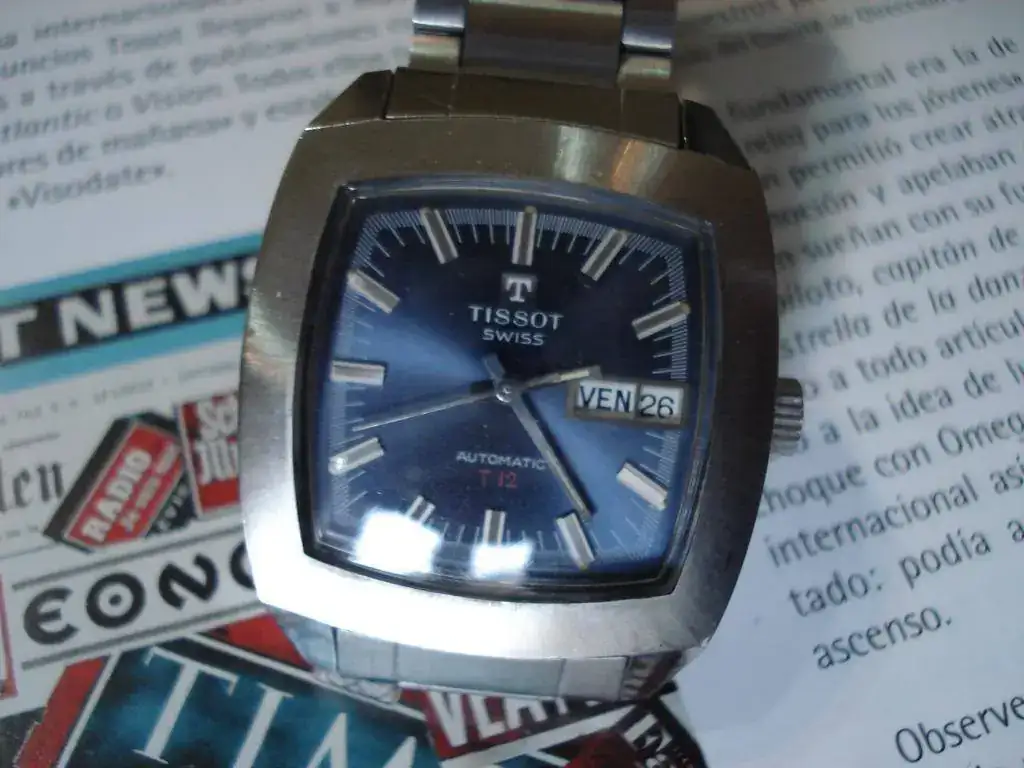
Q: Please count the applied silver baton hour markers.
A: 11